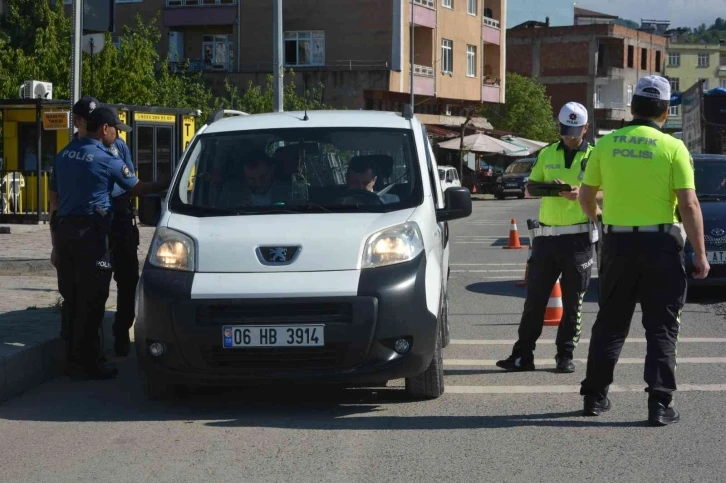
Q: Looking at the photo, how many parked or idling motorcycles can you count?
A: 0